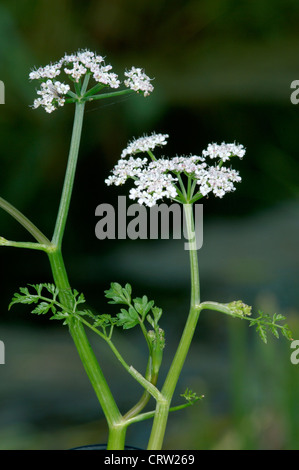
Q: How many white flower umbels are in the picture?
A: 2